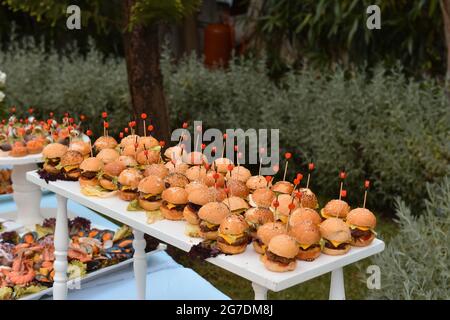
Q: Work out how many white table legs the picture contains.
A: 4